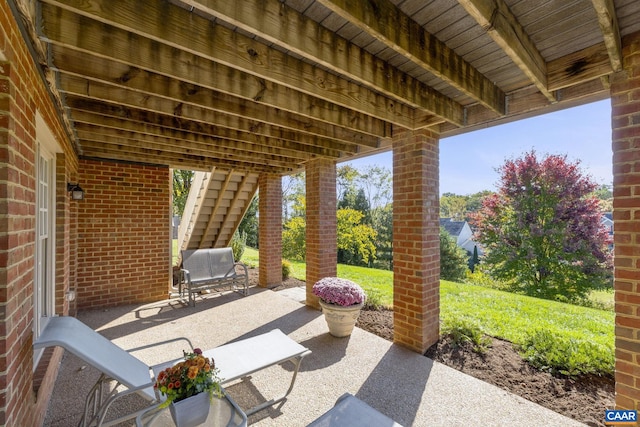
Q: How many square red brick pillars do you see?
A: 4